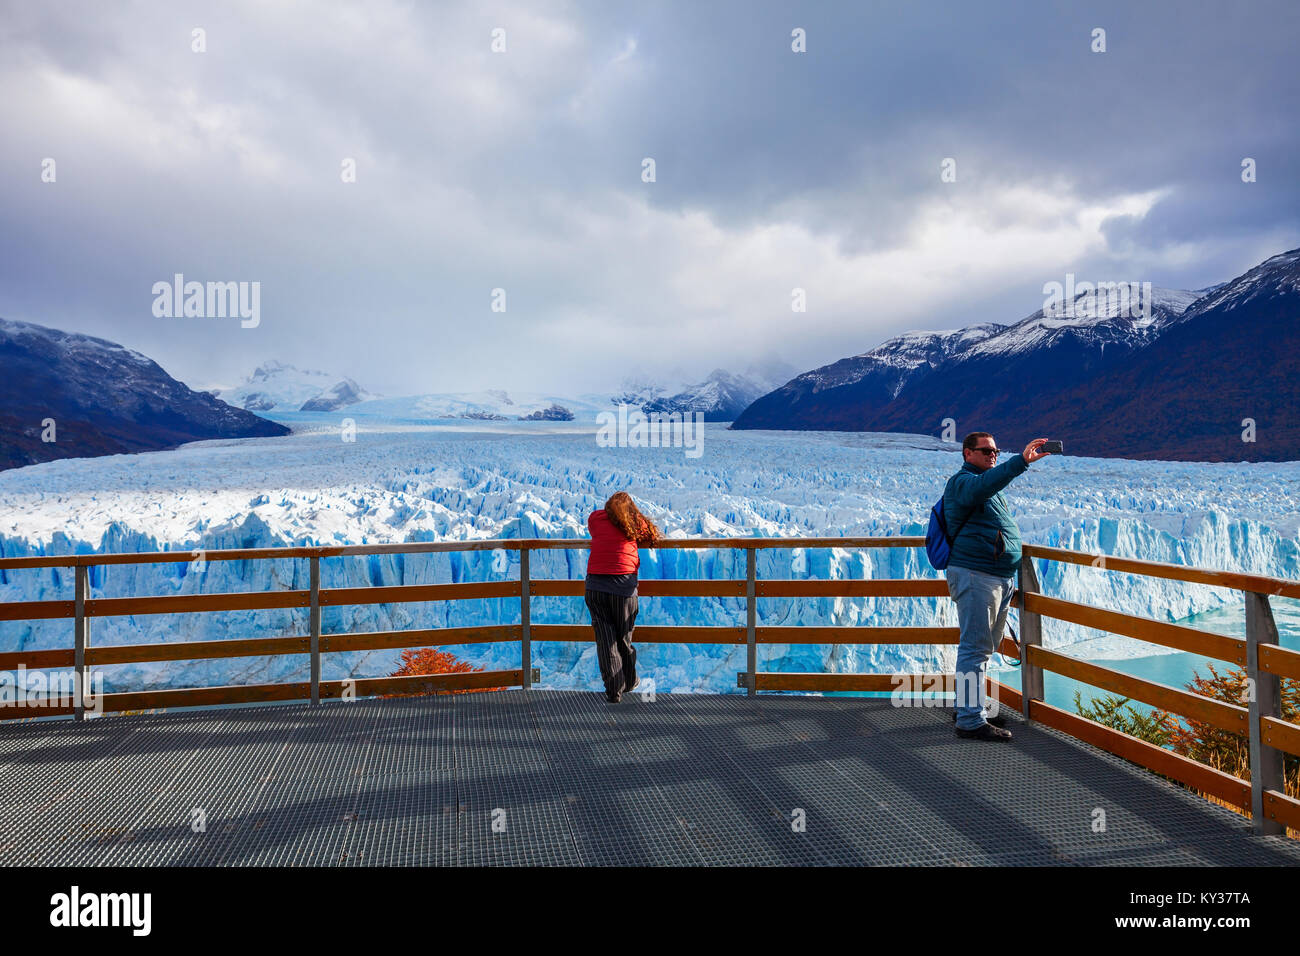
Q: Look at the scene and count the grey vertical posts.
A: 6